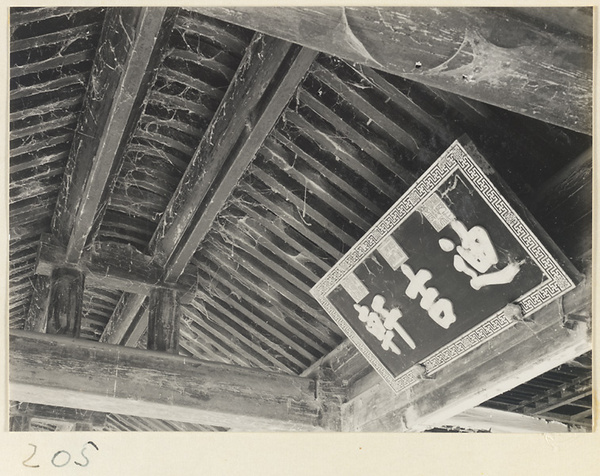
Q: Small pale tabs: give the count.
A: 3